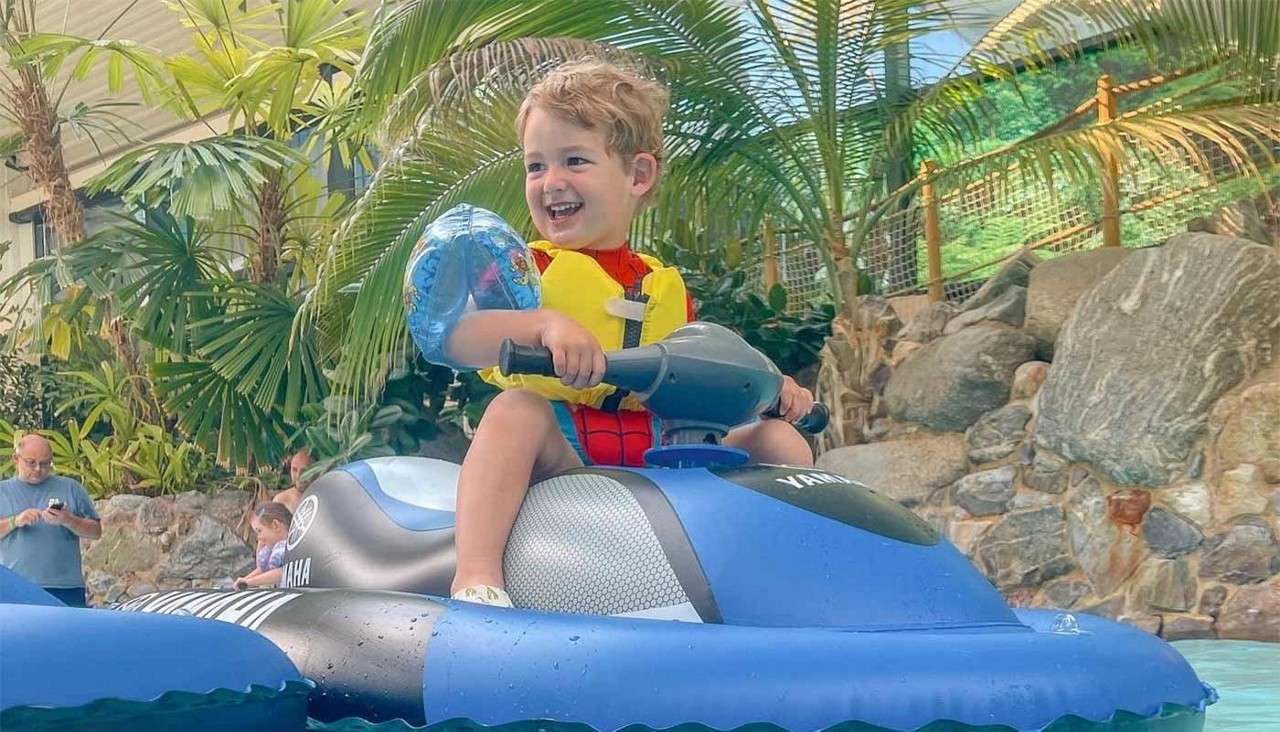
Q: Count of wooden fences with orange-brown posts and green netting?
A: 1